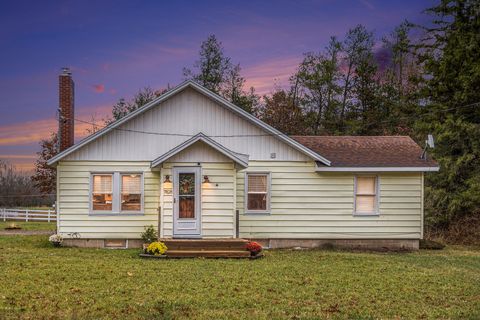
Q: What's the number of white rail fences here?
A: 1